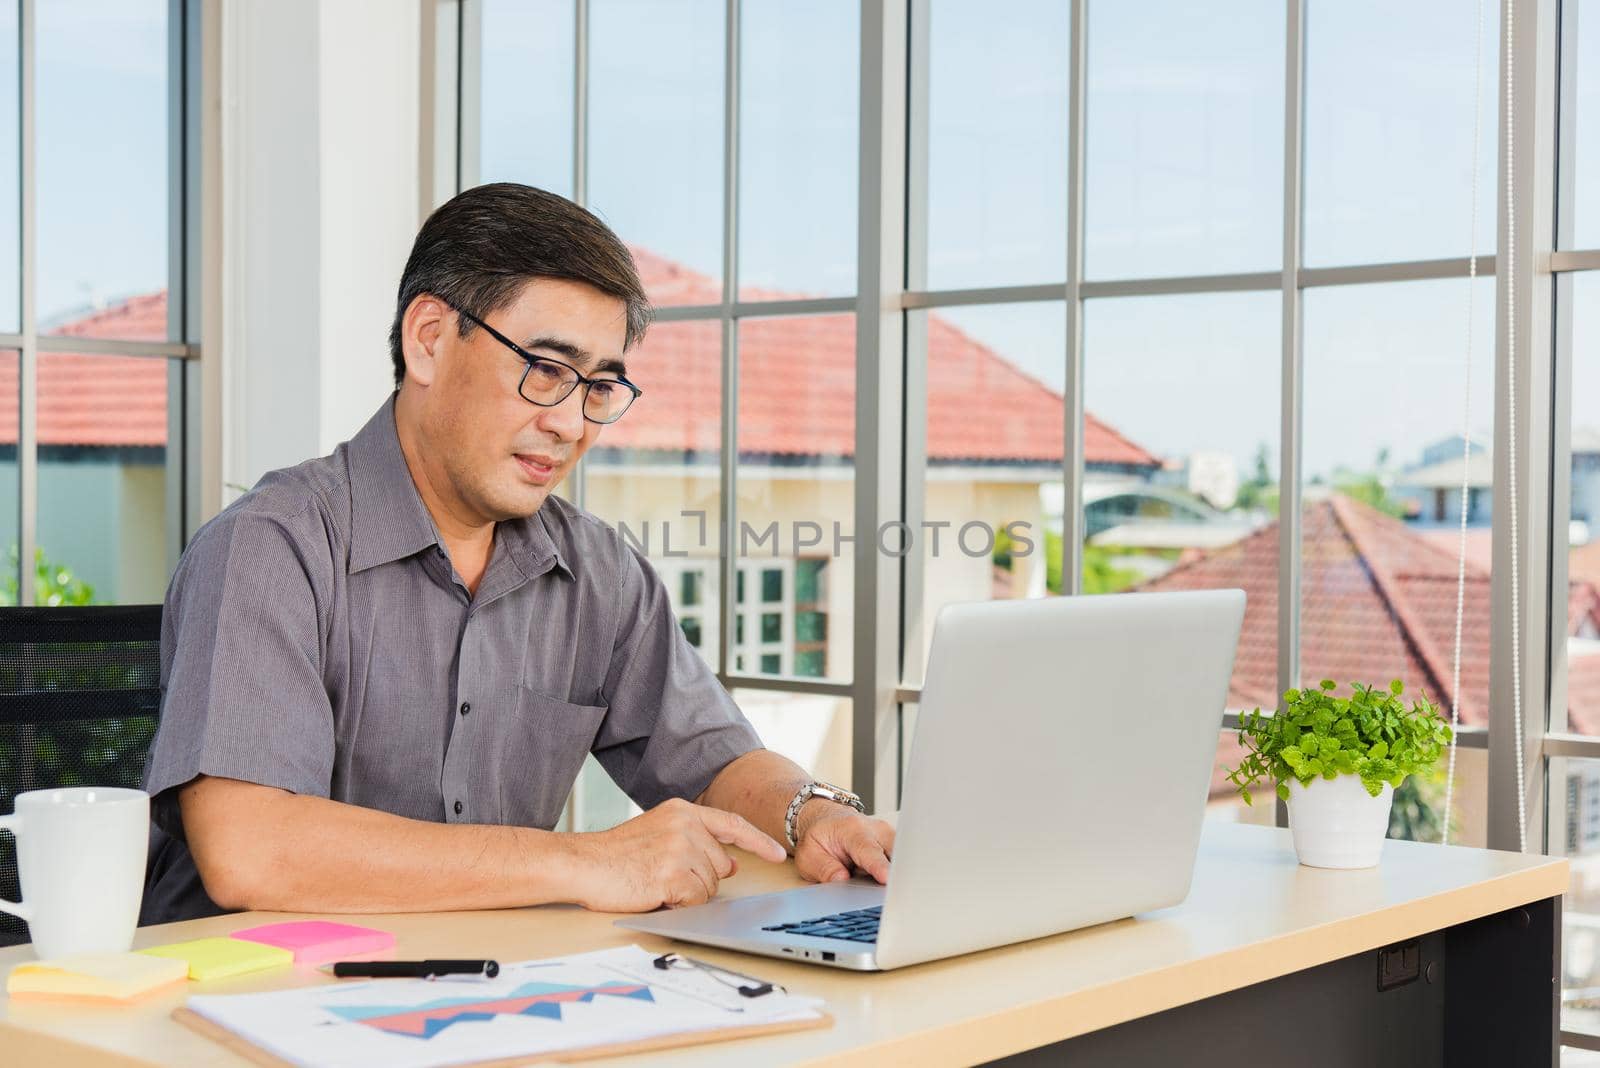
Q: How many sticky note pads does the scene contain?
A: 3